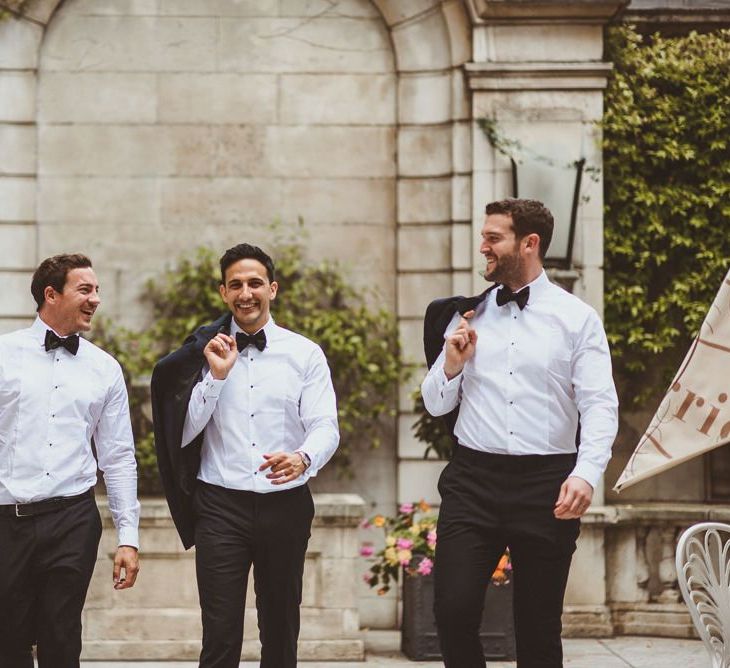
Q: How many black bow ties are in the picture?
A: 3